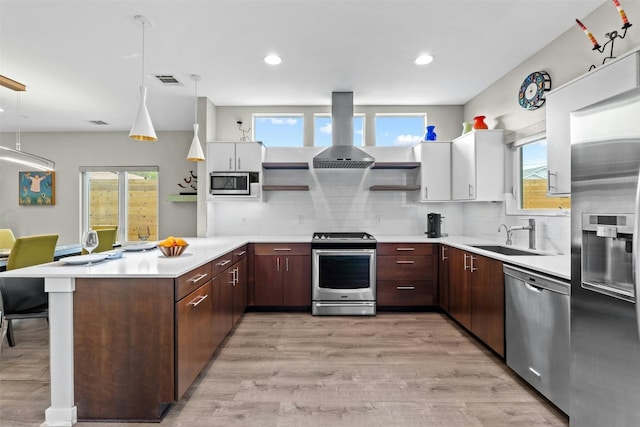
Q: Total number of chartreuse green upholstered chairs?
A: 4